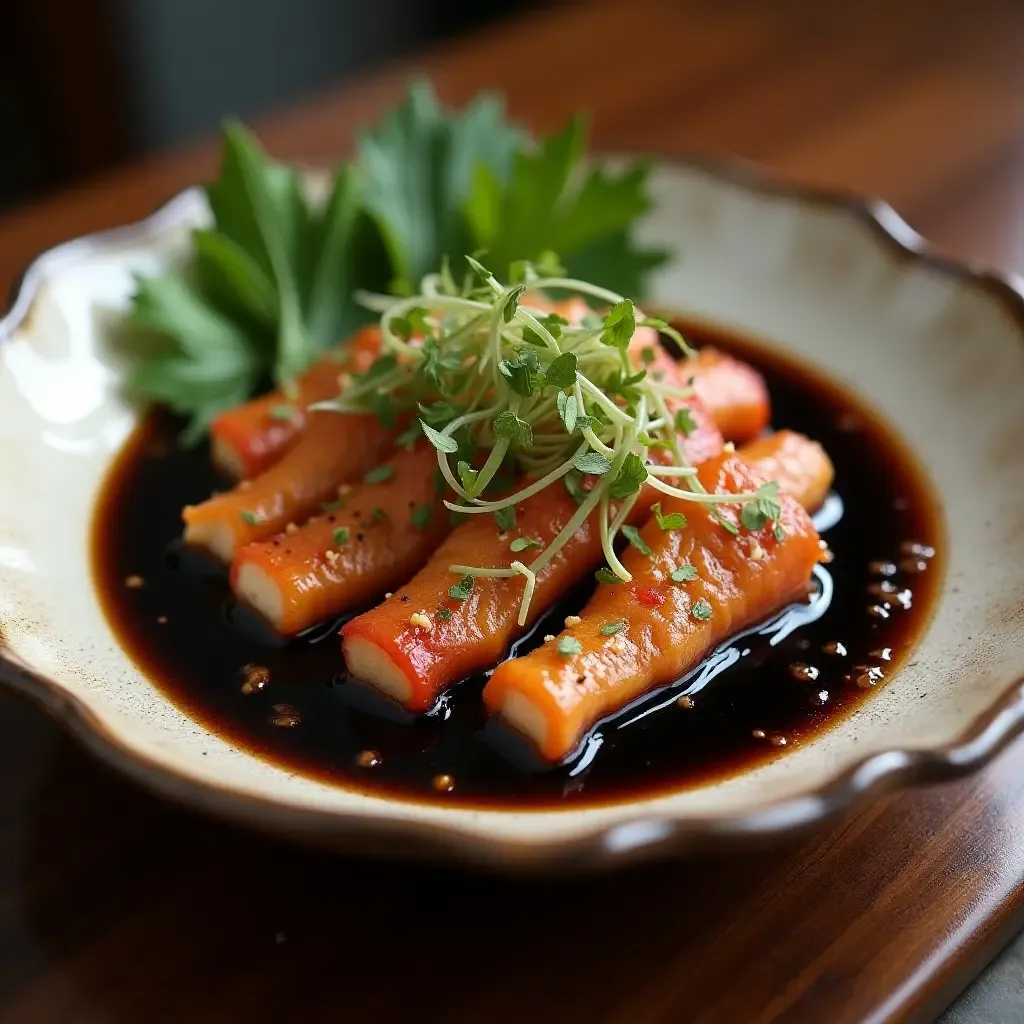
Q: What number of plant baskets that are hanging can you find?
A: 0